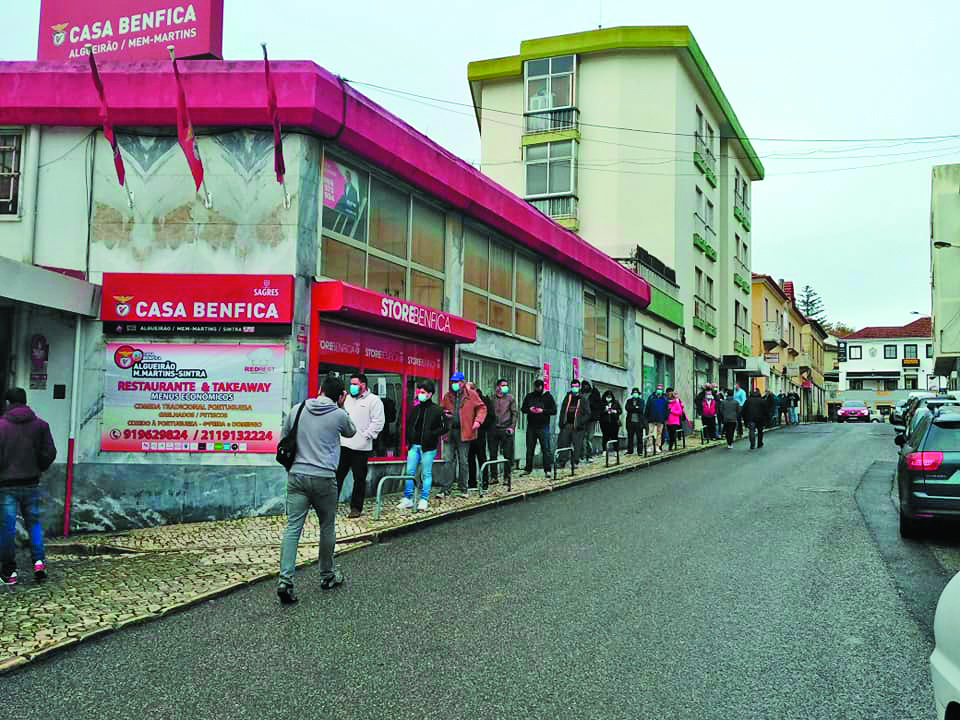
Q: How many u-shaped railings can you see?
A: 7